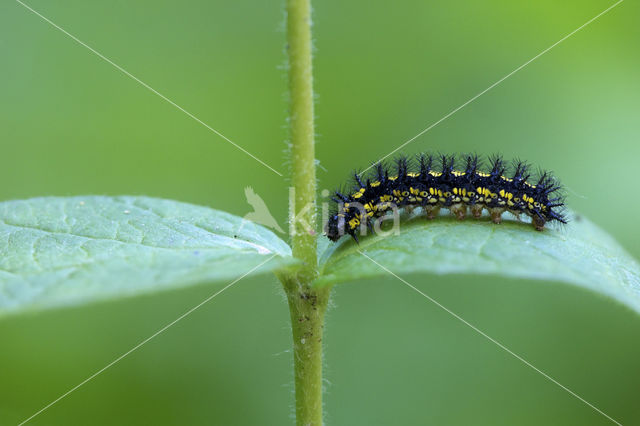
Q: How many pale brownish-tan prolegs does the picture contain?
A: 5